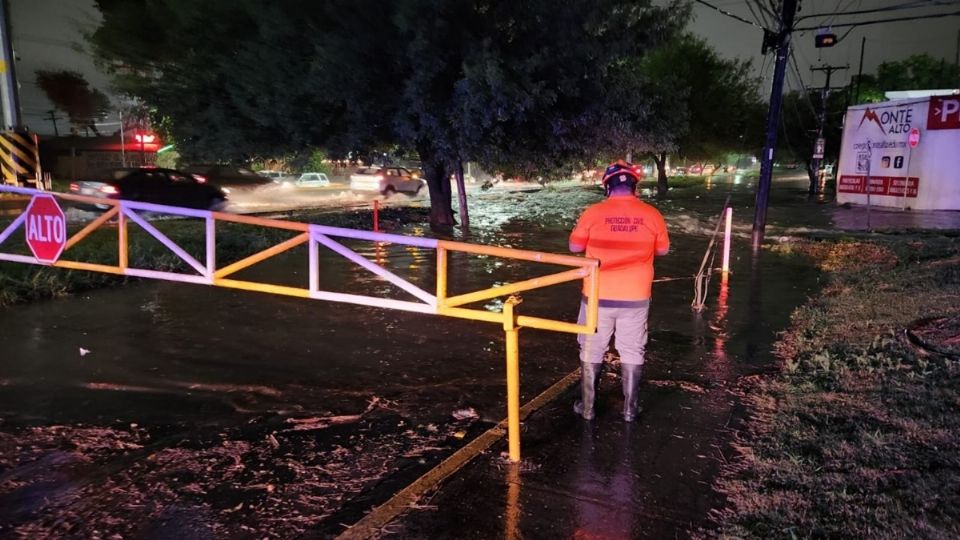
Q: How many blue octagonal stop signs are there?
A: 0